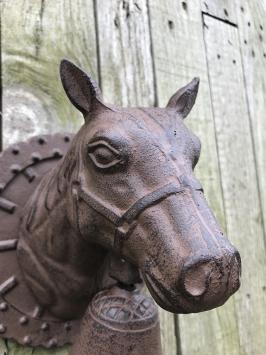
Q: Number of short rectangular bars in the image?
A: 5